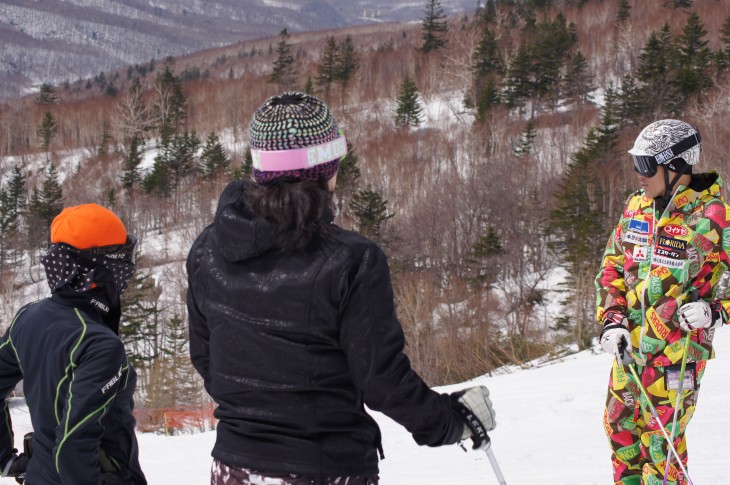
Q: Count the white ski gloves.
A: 3